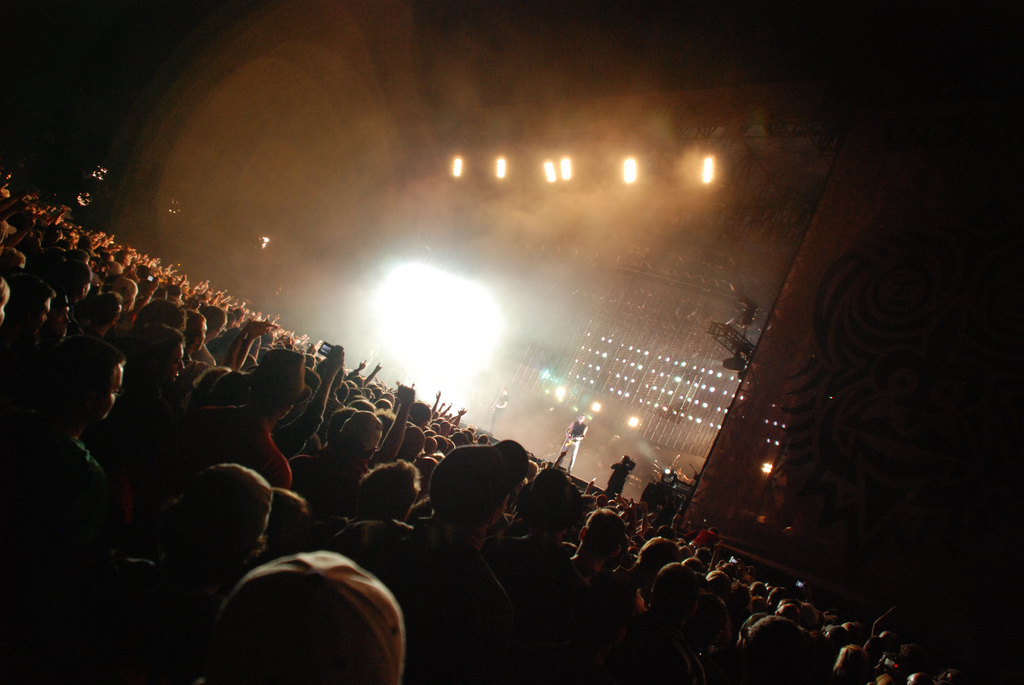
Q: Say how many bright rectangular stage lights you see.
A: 6